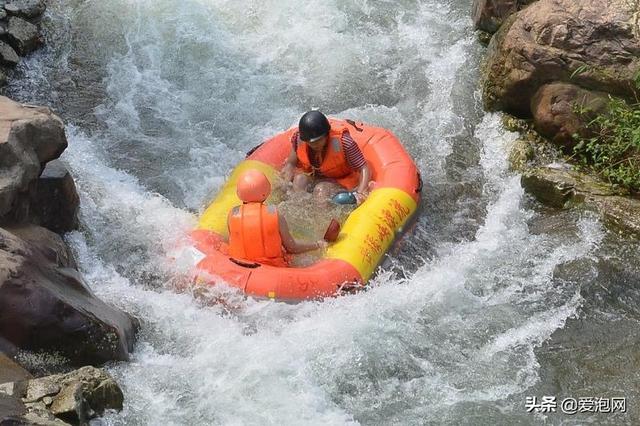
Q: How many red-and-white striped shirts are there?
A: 1